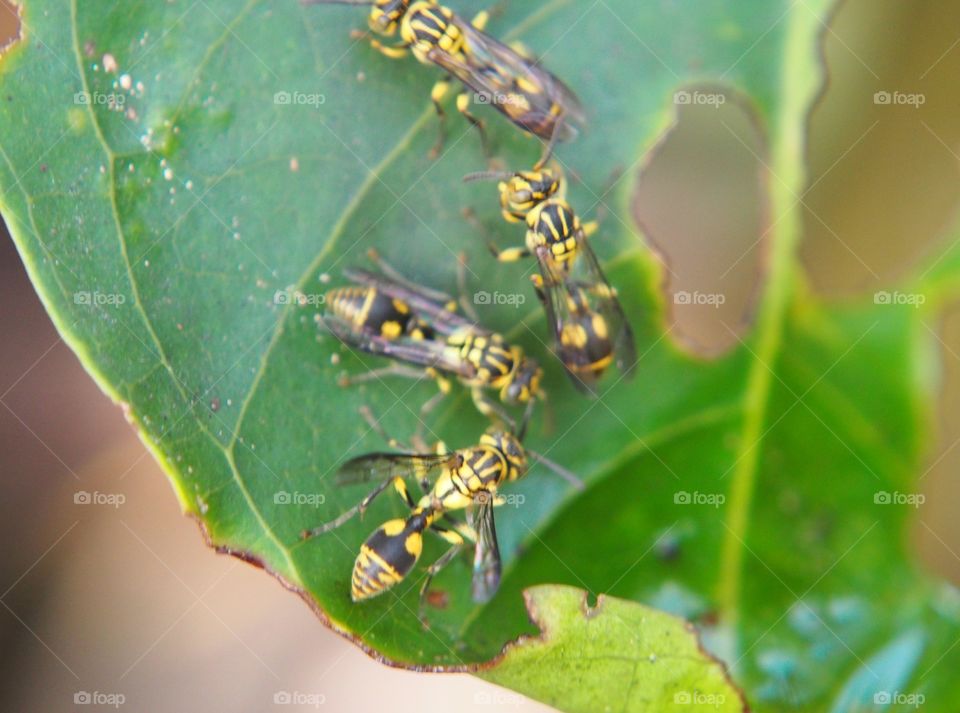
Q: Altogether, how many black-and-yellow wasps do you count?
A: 4